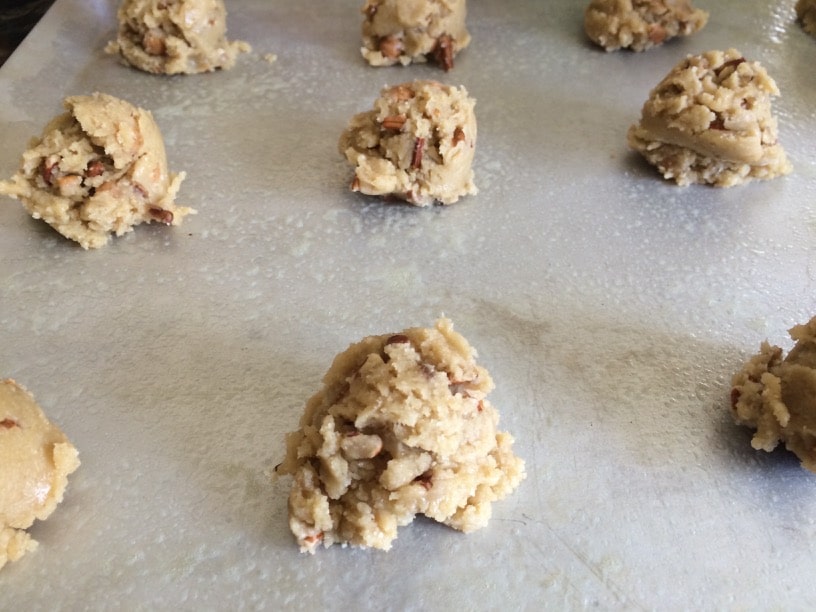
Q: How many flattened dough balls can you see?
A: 0